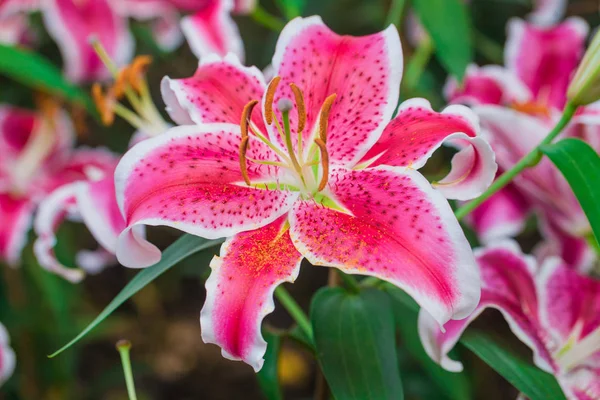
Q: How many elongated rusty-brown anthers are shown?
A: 6